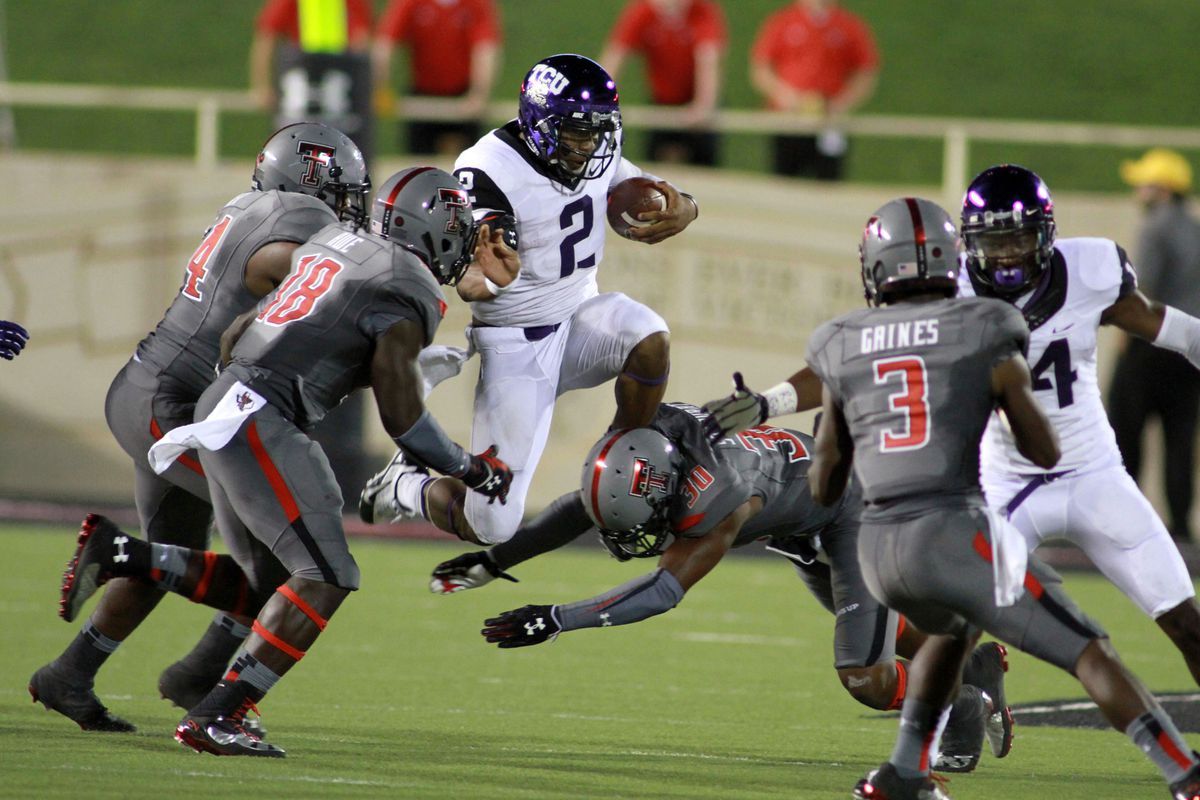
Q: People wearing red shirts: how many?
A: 4